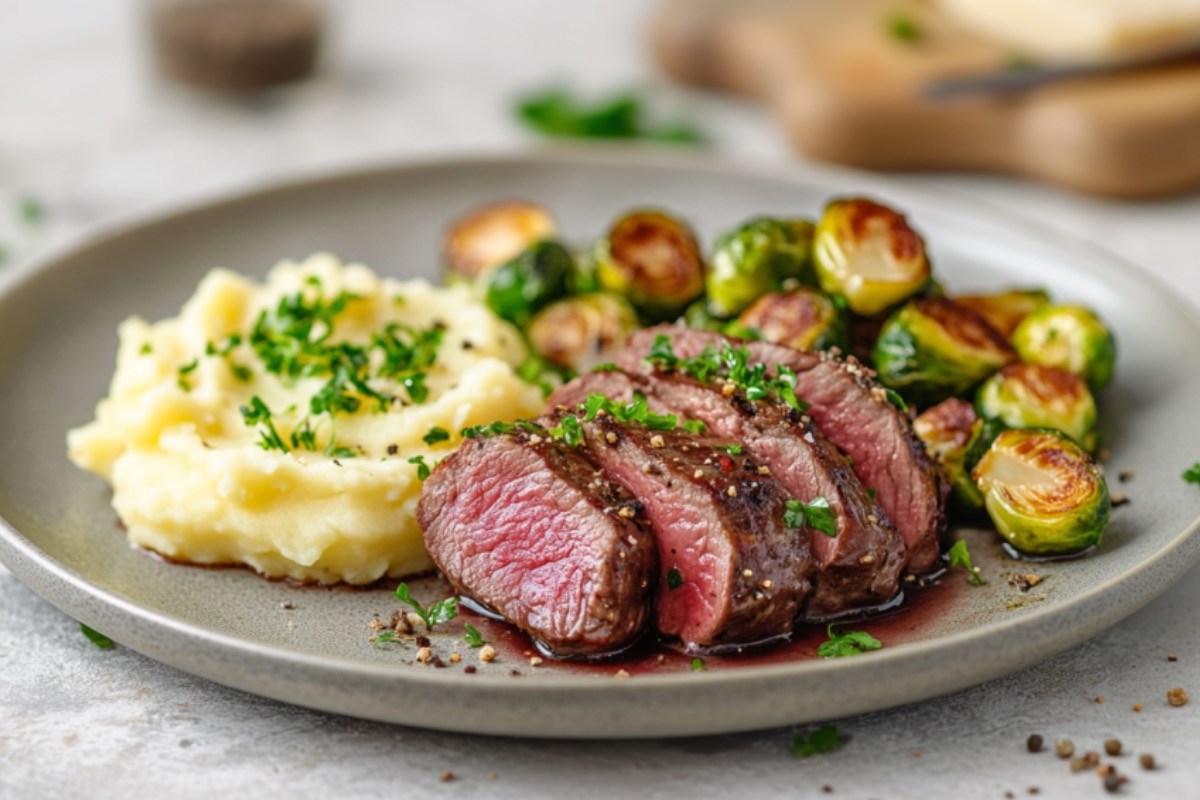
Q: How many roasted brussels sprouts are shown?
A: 13